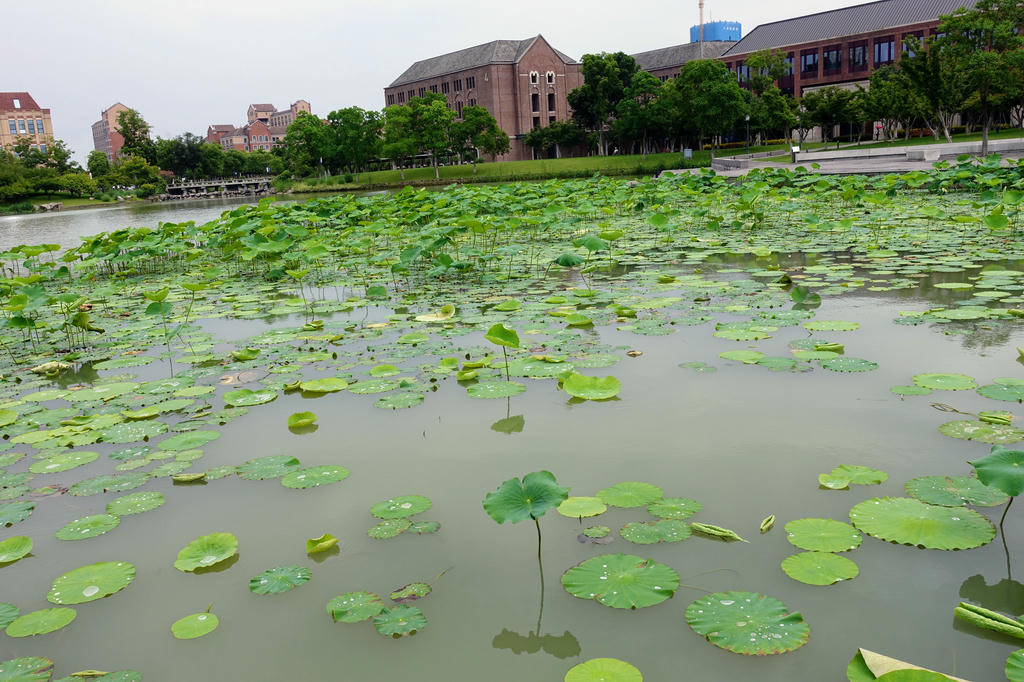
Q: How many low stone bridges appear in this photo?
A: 1